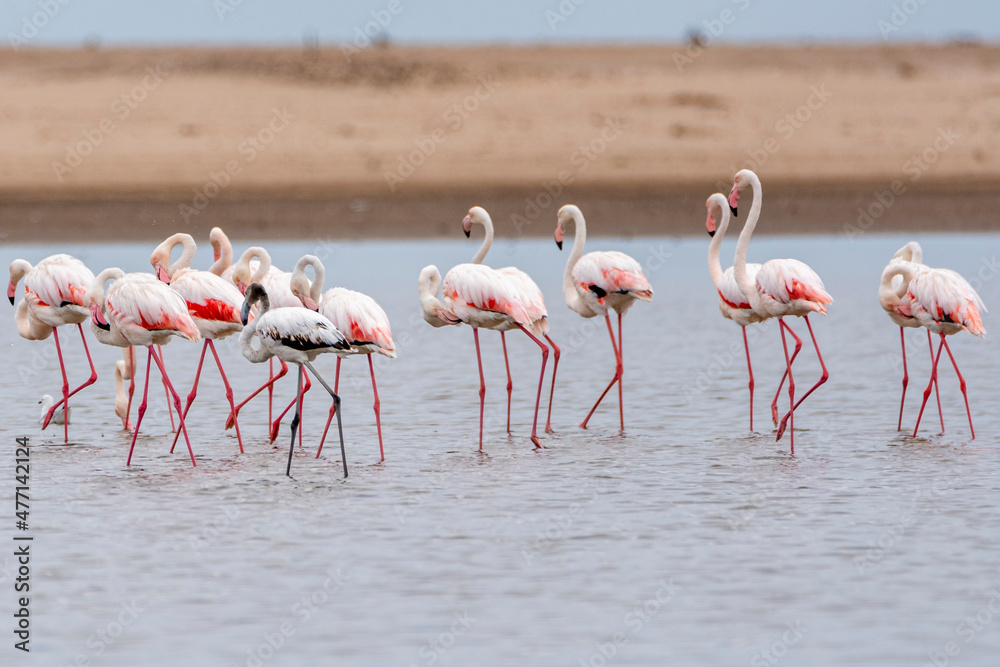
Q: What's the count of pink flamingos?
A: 14